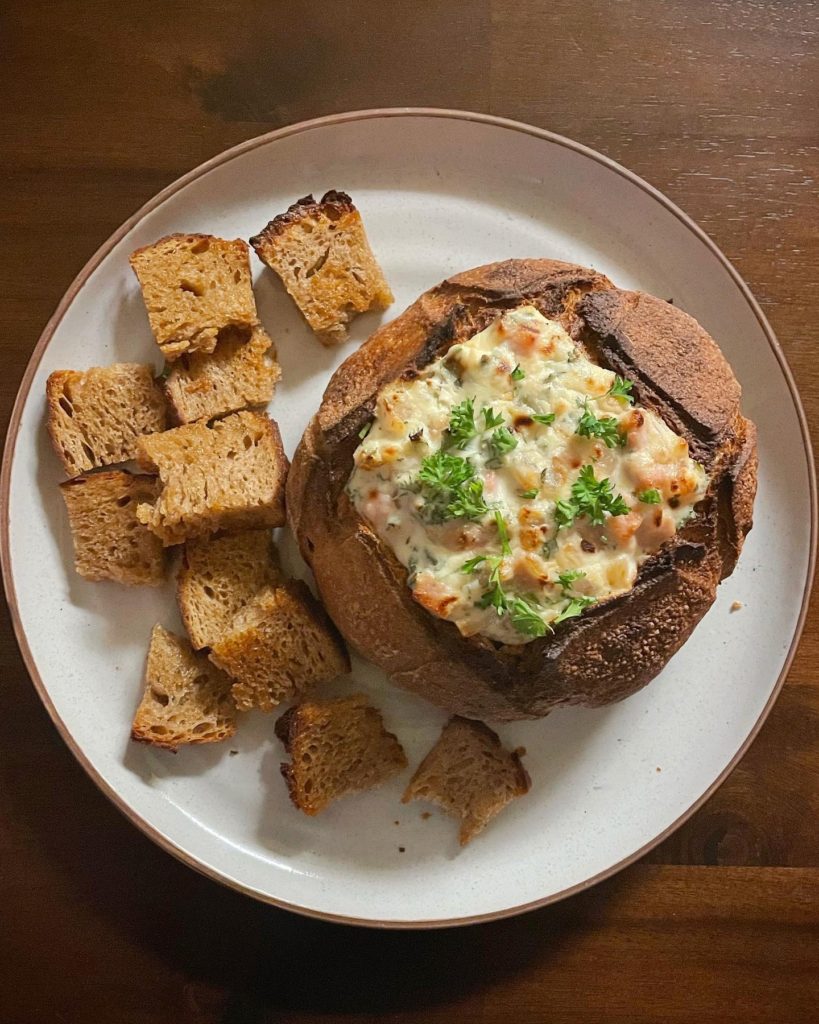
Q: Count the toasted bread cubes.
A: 11